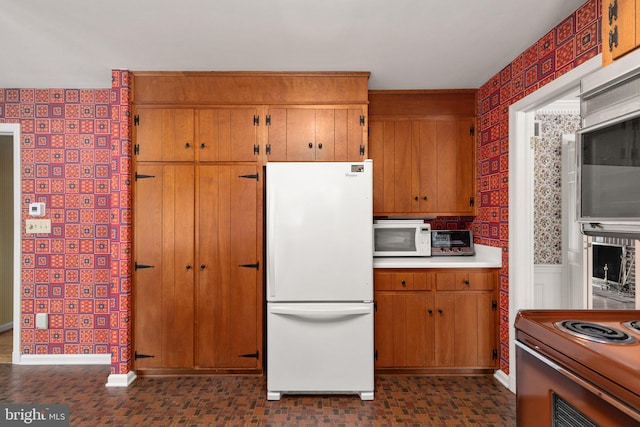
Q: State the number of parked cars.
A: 0